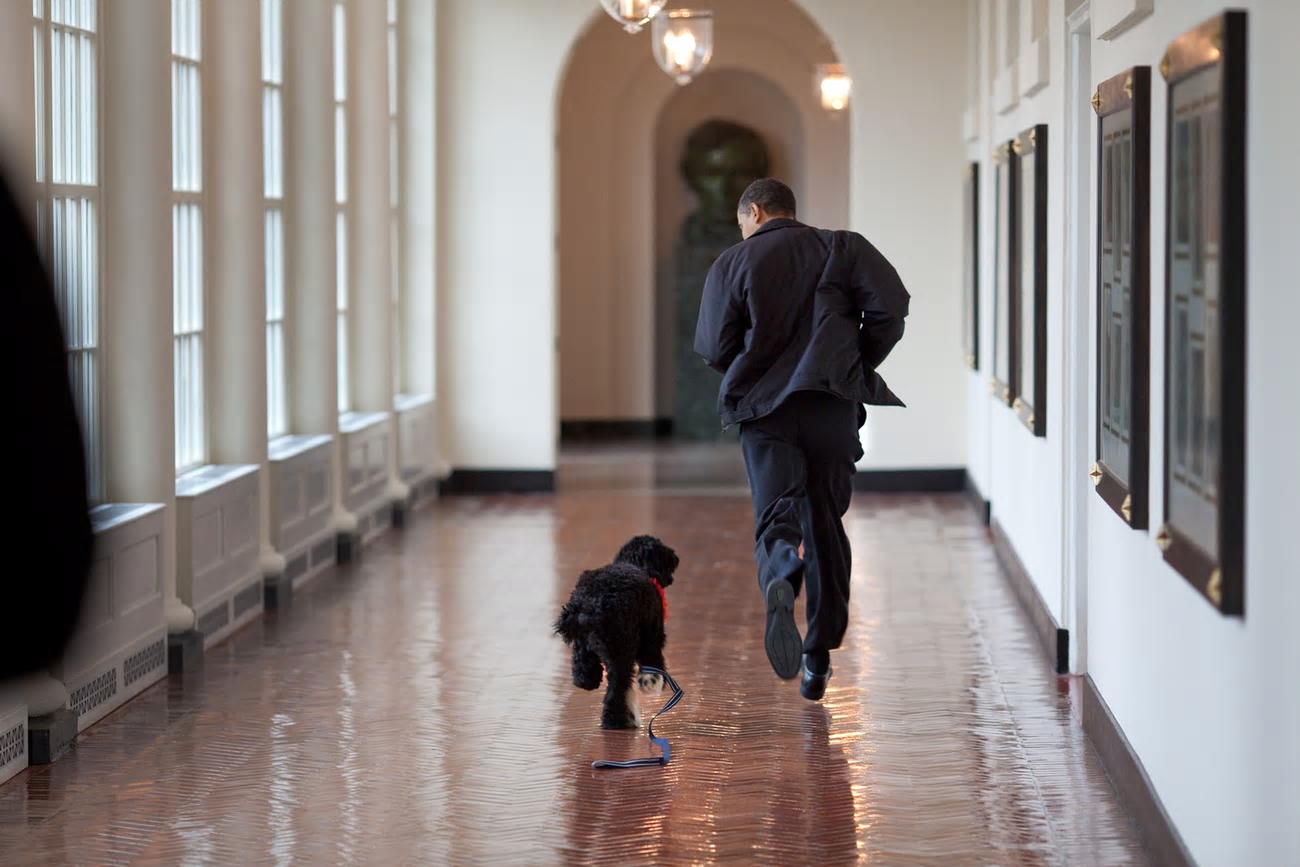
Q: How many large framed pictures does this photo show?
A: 5